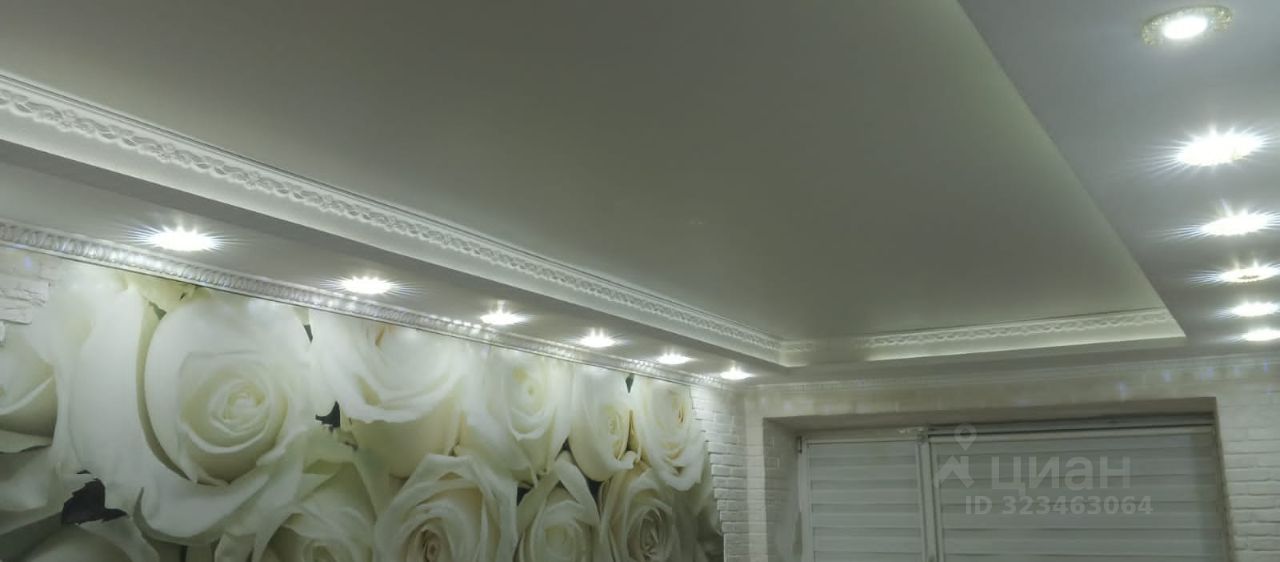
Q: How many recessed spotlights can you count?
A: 12